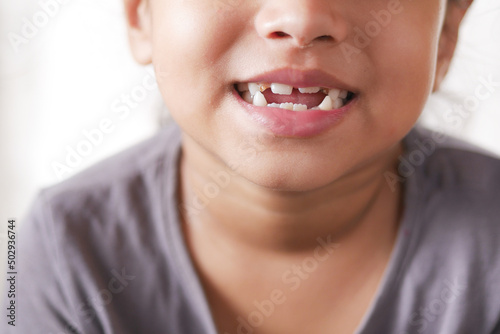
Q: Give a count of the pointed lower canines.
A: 2